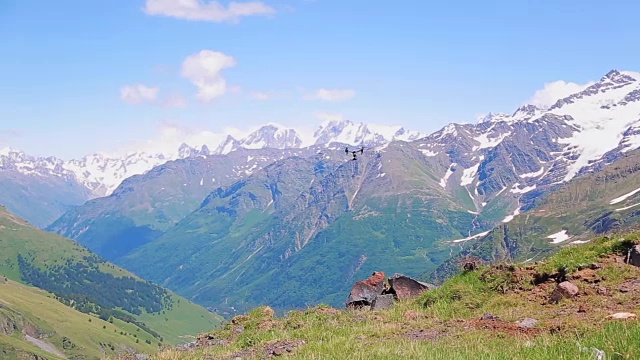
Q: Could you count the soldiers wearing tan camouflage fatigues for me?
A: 0